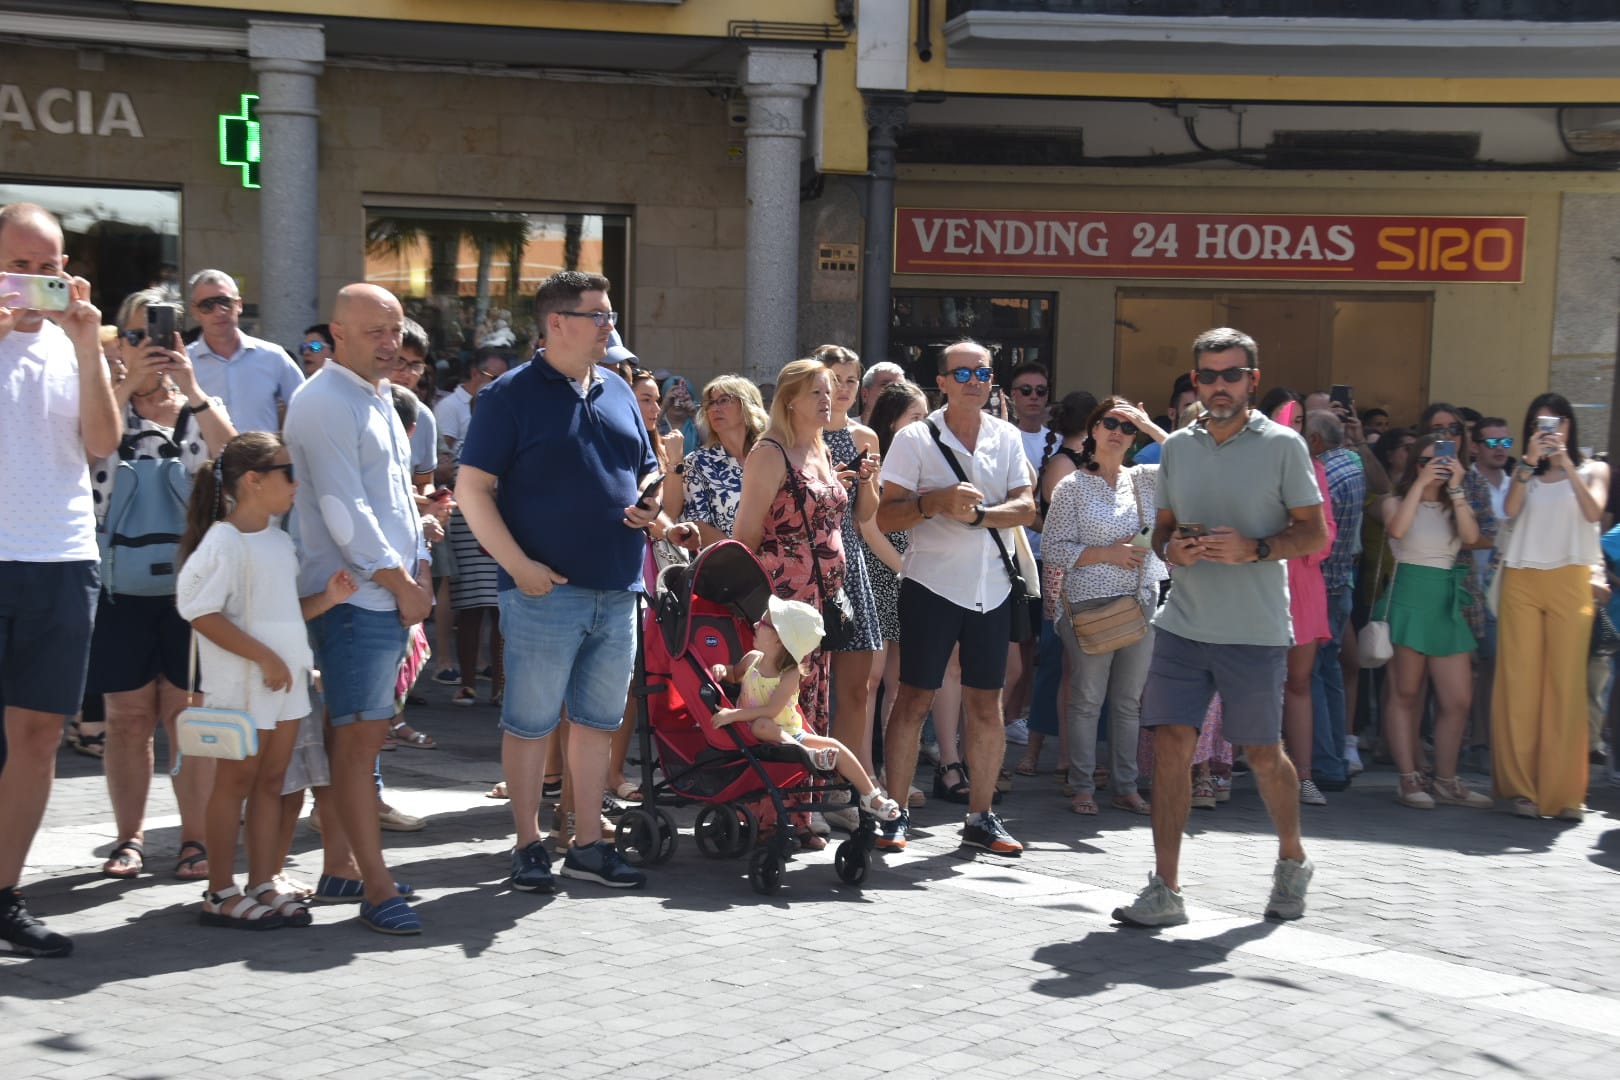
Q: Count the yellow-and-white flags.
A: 0